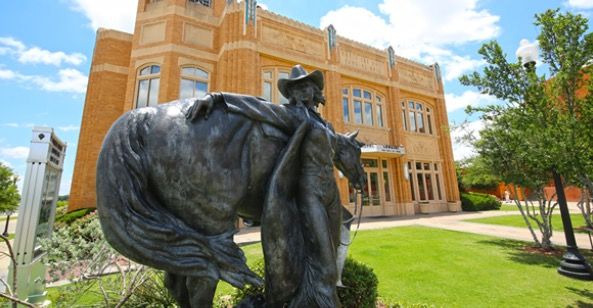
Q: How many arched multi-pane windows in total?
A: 5